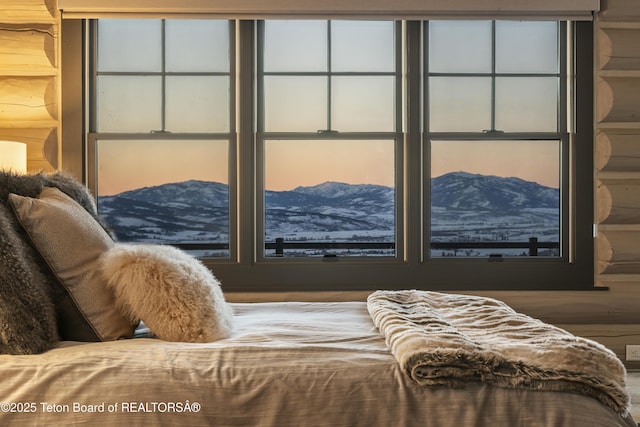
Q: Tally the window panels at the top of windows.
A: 12